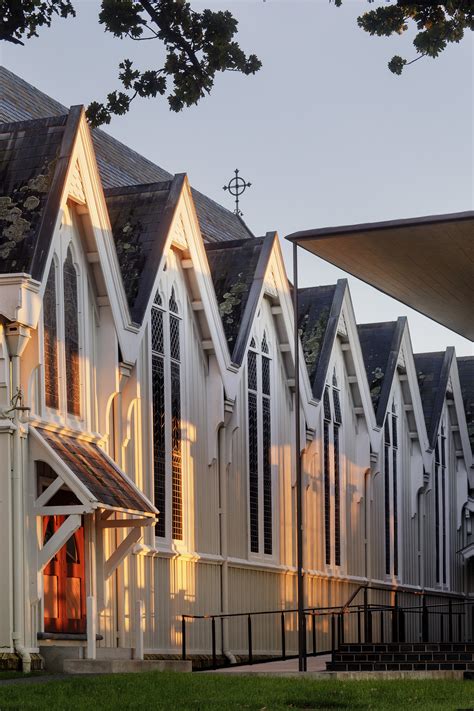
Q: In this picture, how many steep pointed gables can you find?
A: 6